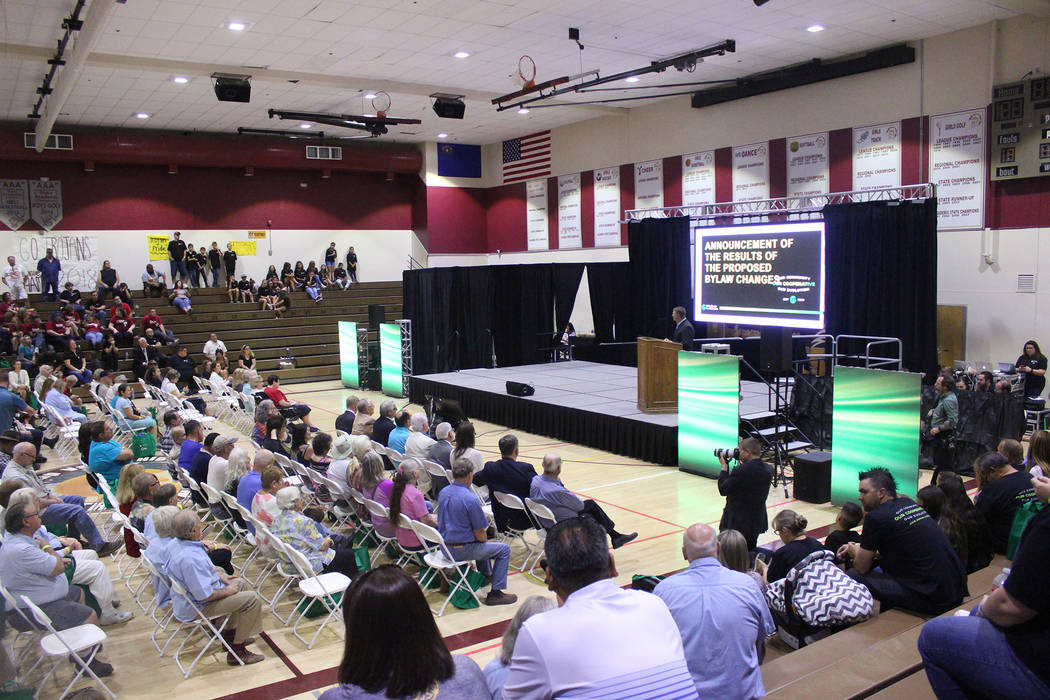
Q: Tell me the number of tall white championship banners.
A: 9